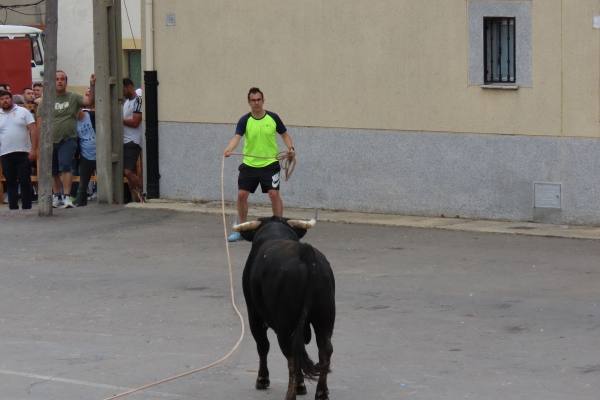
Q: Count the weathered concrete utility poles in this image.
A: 2